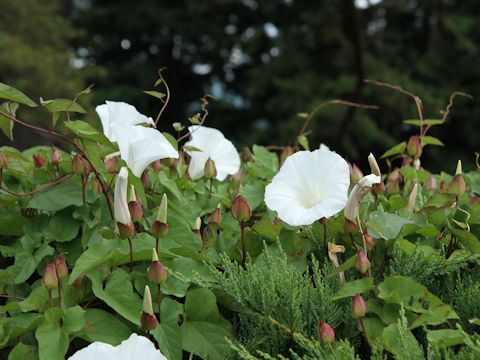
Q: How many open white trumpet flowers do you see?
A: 5